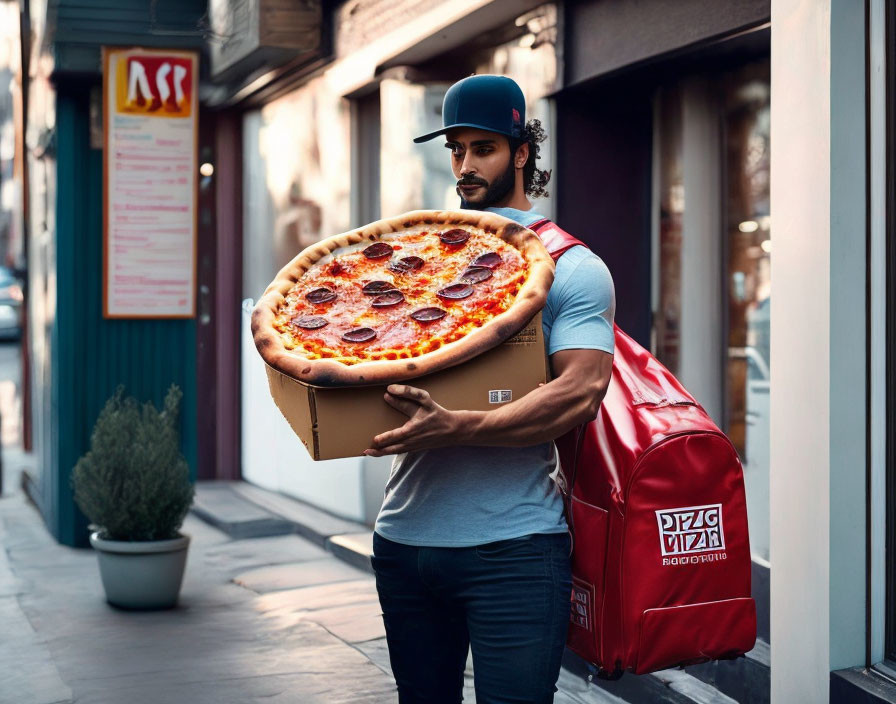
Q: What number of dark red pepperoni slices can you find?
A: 12